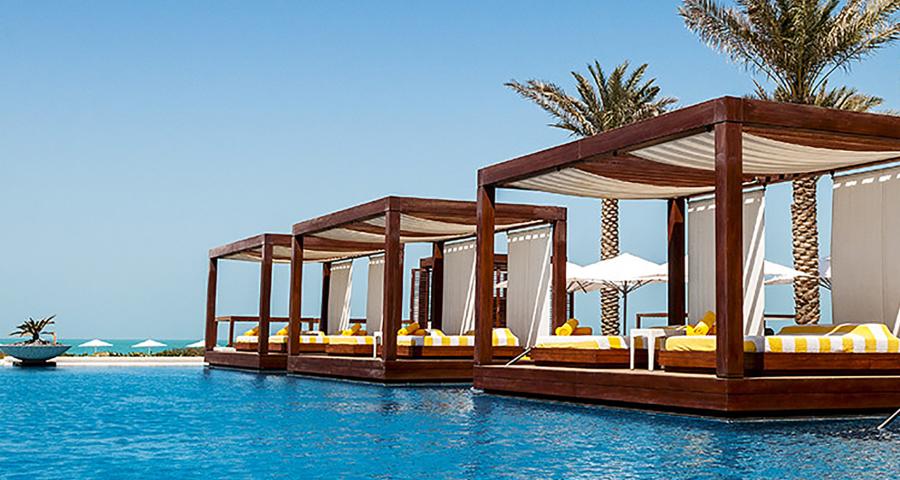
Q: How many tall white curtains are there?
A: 6